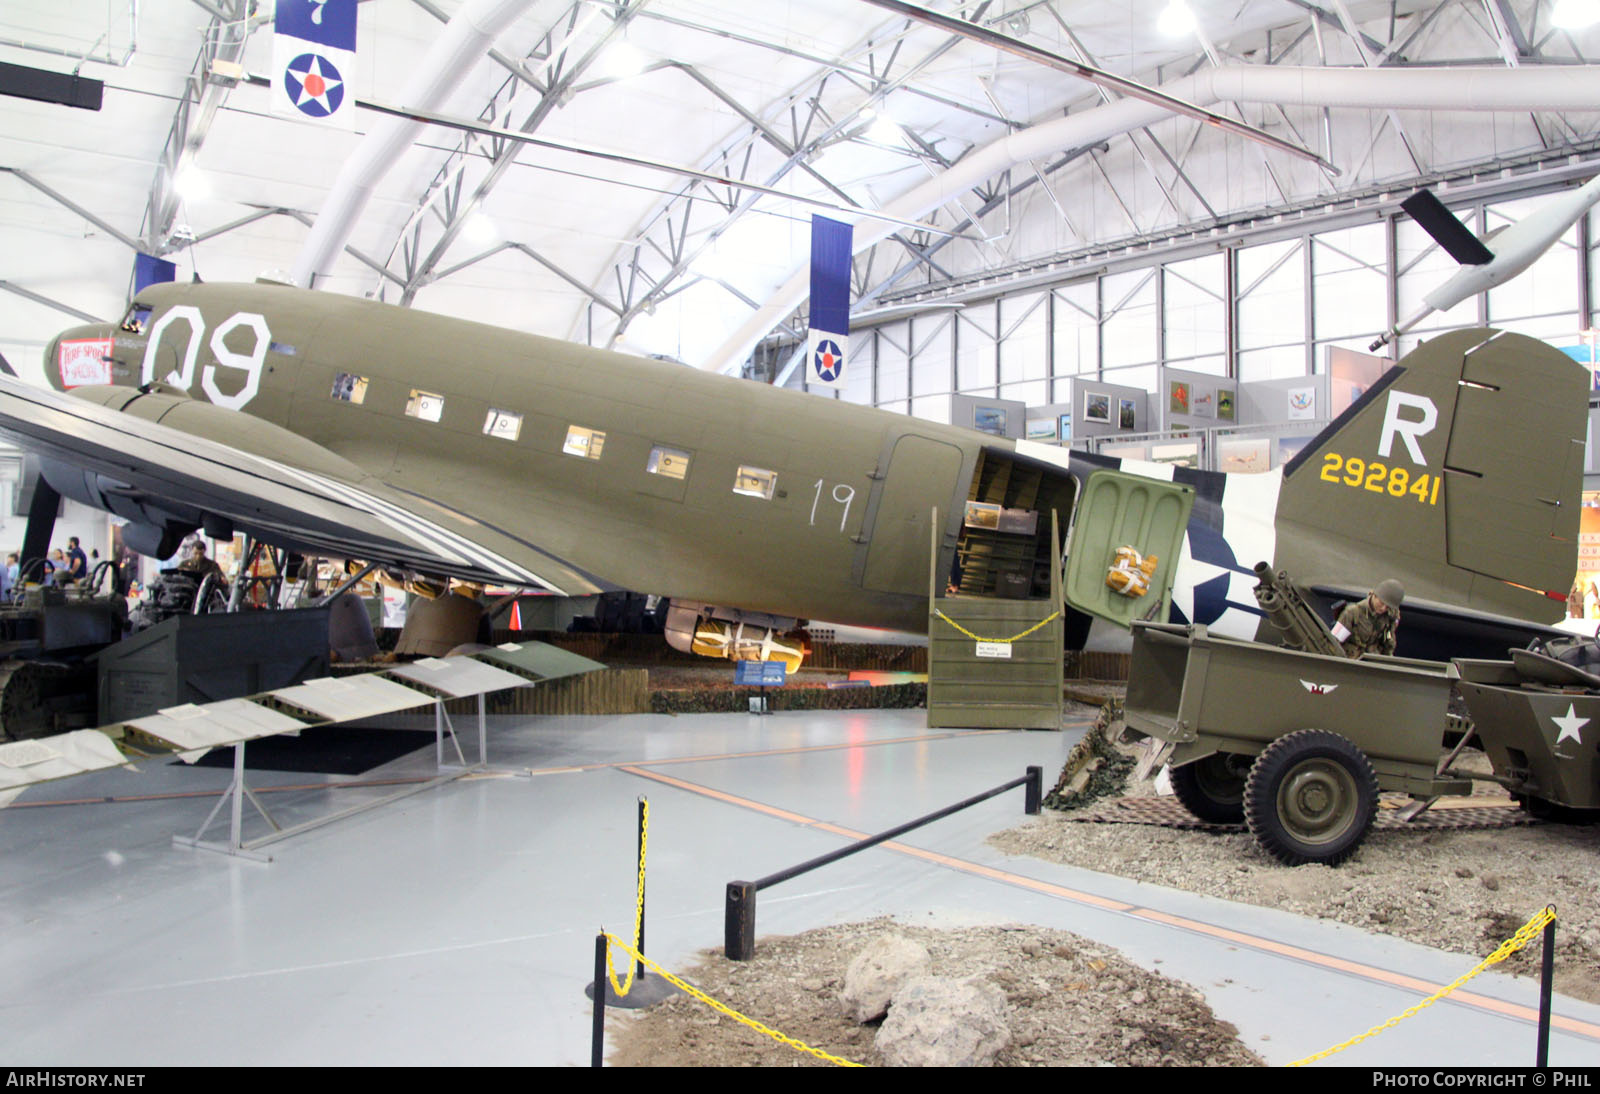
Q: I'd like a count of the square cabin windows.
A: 6